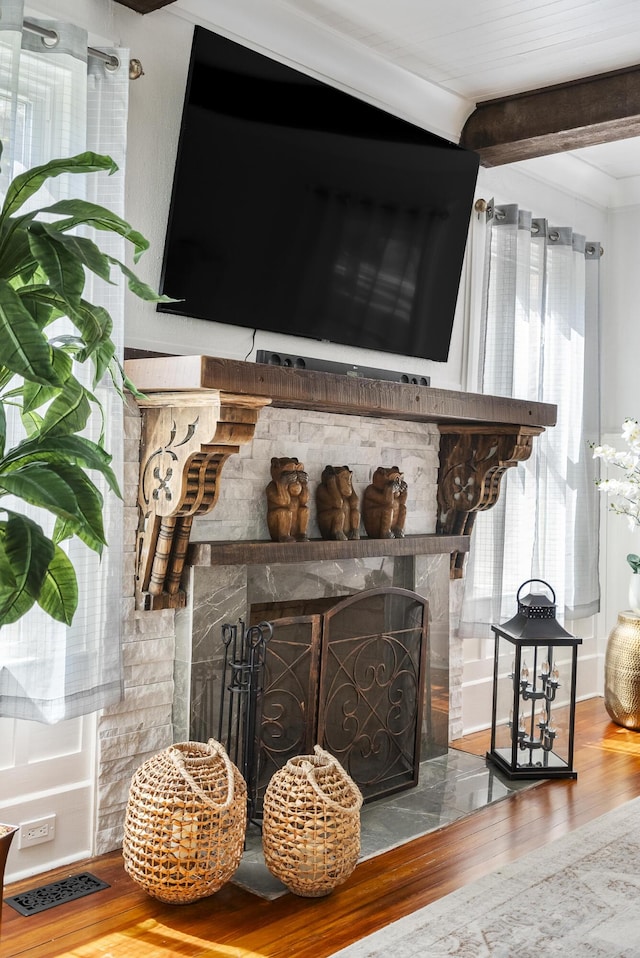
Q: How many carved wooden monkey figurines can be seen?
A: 3